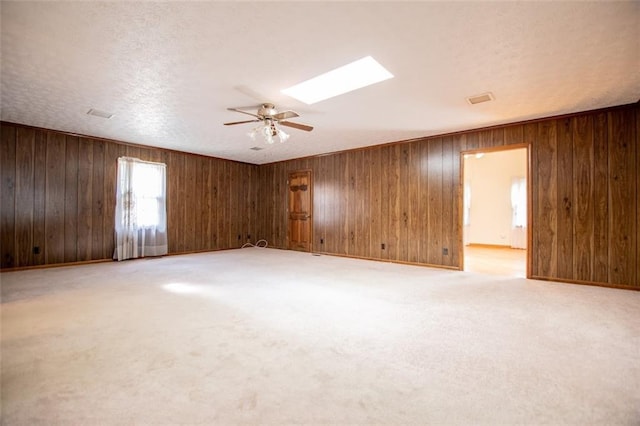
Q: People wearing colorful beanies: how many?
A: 0